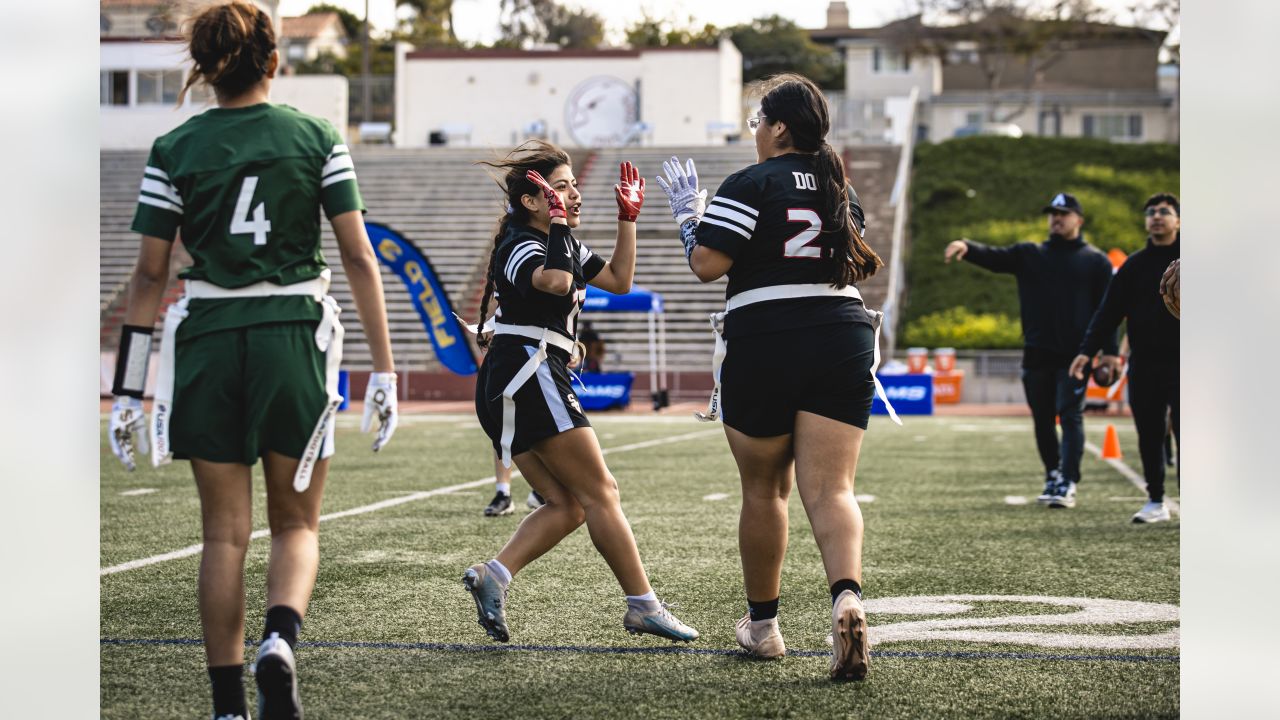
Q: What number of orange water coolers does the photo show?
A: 2